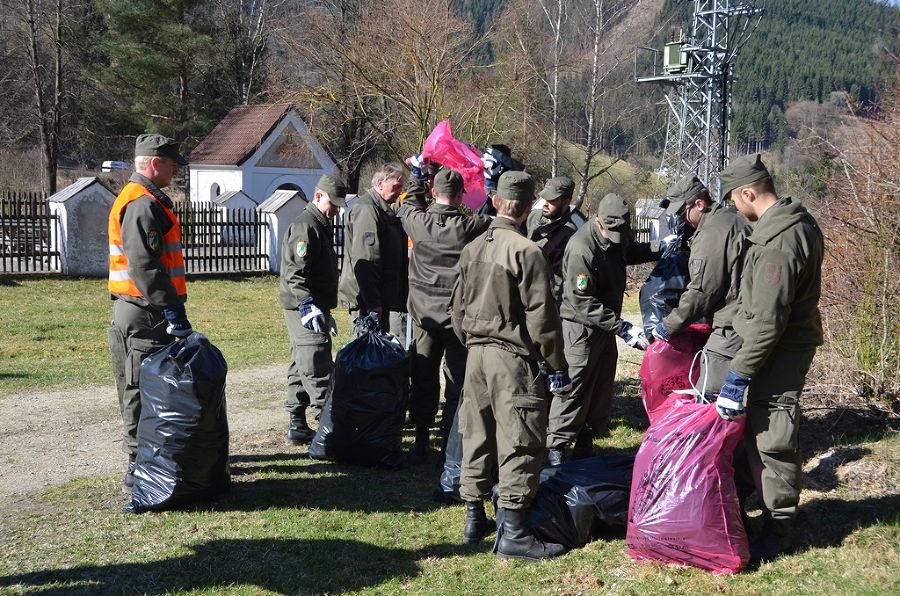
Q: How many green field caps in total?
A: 8